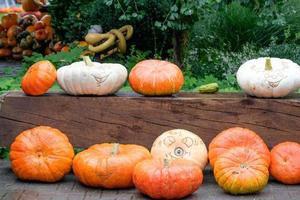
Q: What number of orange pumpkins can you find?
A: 8